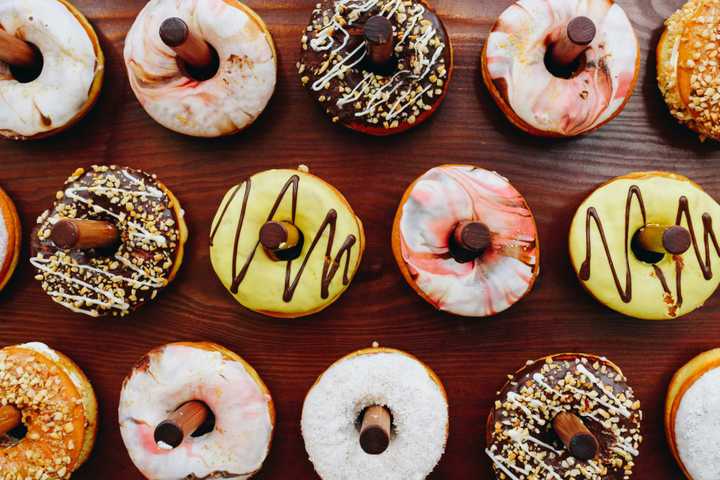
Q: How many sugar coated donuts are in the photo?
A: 2